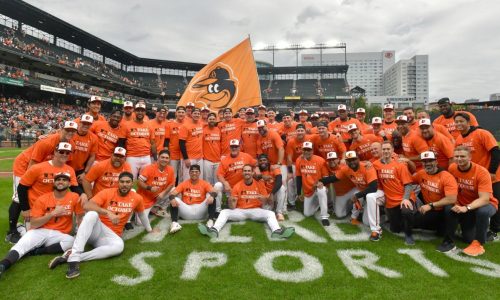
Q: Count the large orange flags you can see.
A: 1